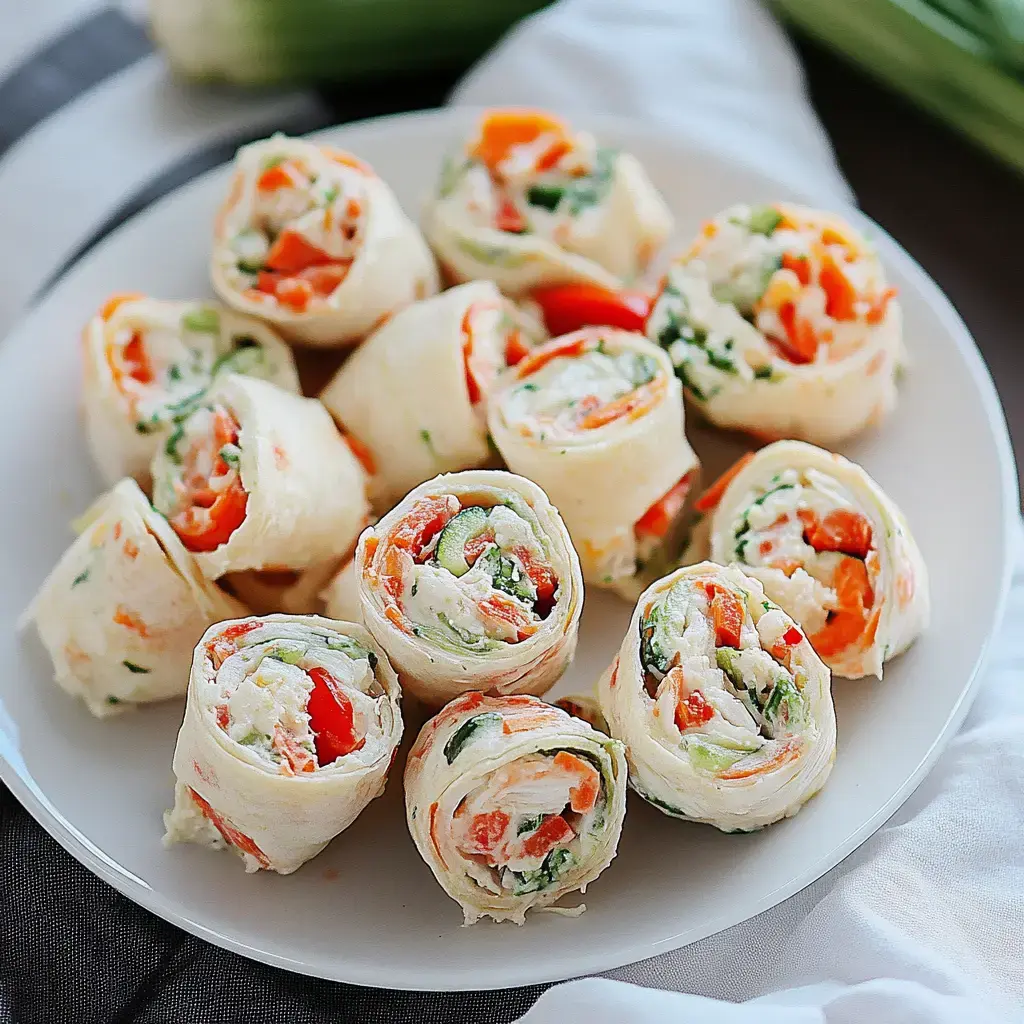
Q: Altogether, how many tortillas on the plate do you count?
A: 13